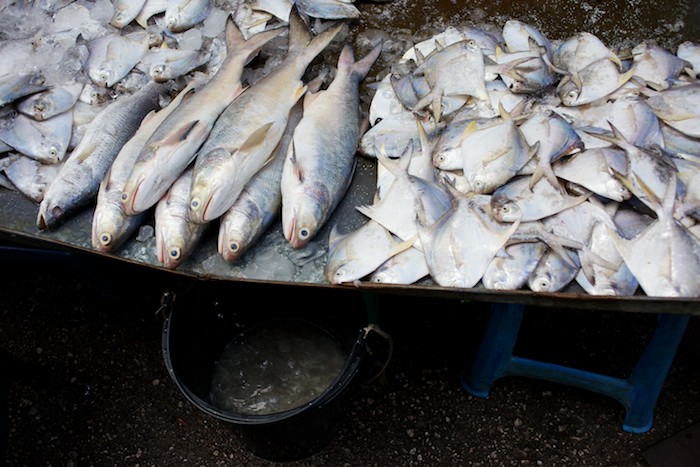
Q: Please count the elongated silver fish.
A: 7